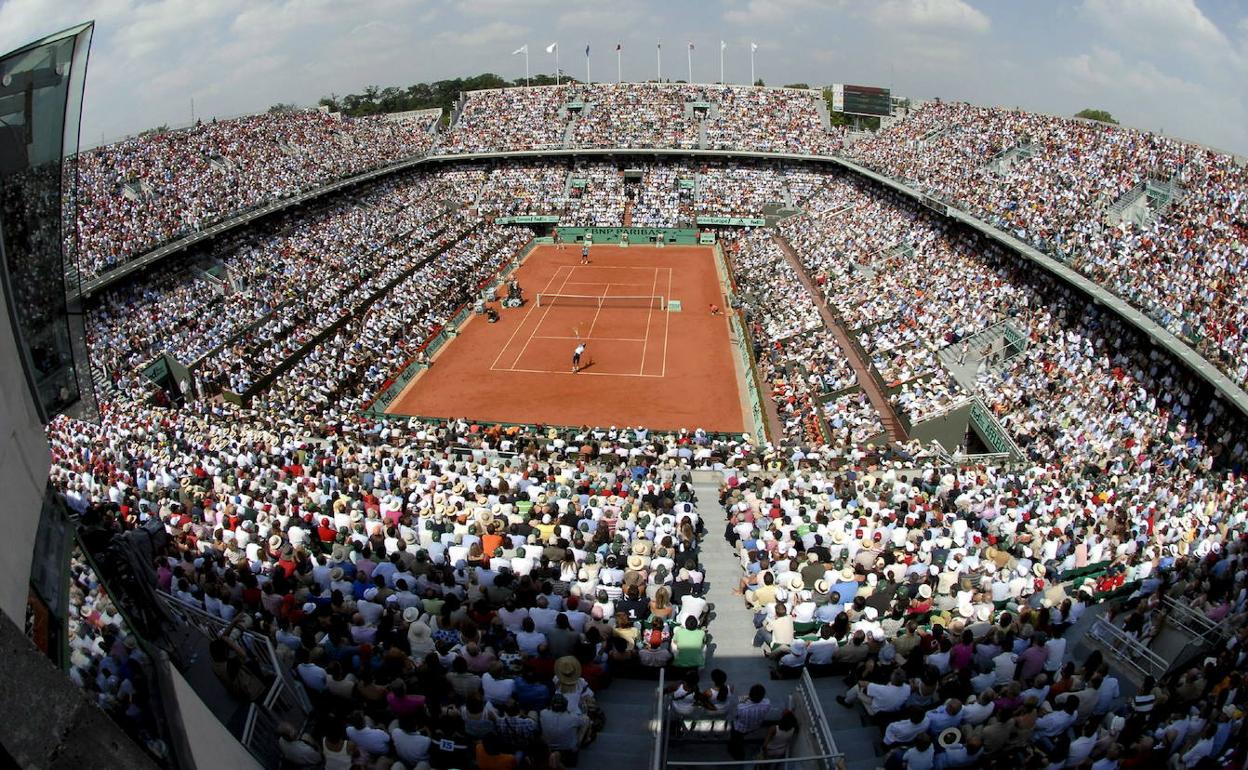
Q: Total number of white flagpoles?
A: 8